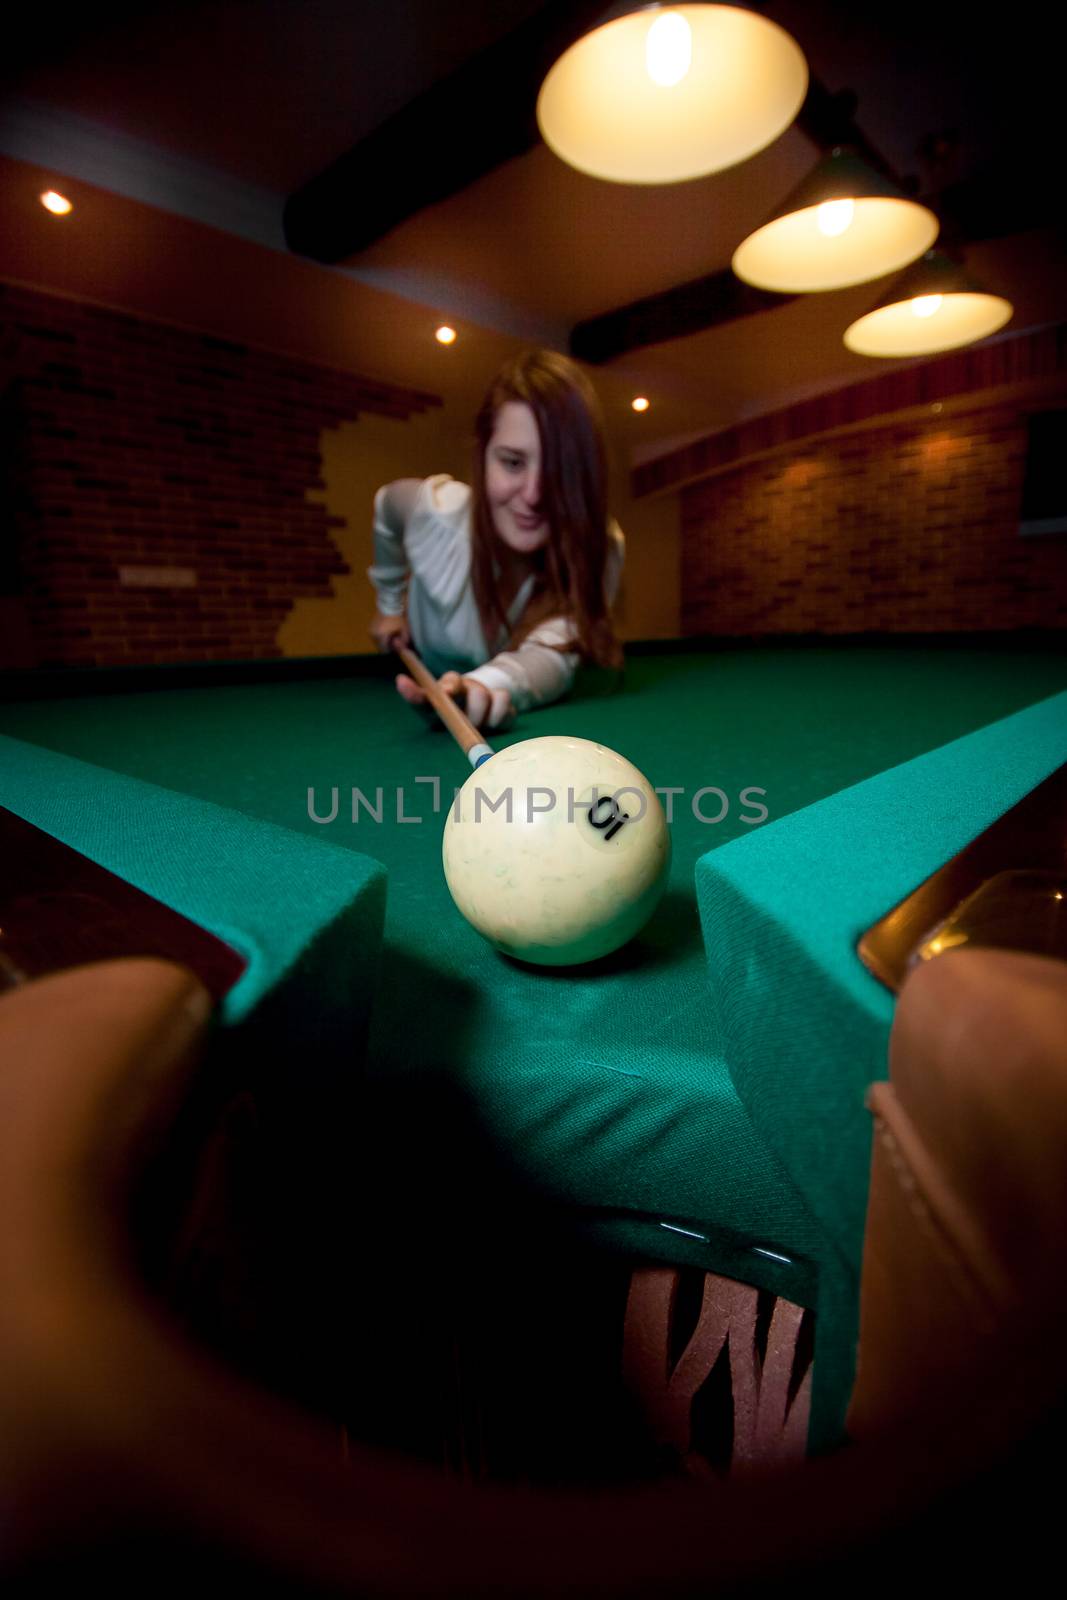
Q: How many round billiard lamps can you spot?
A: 3